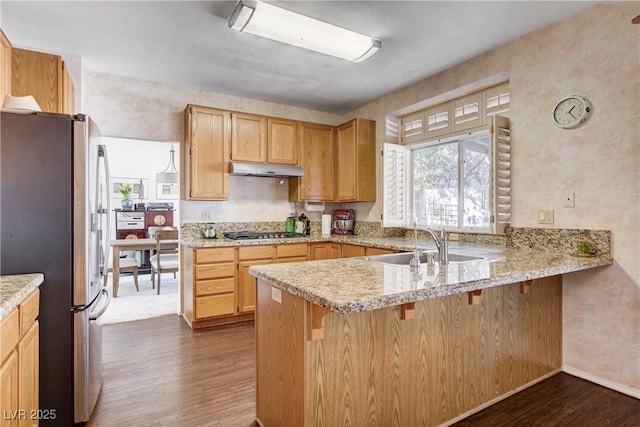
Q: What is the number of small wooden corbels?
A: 4